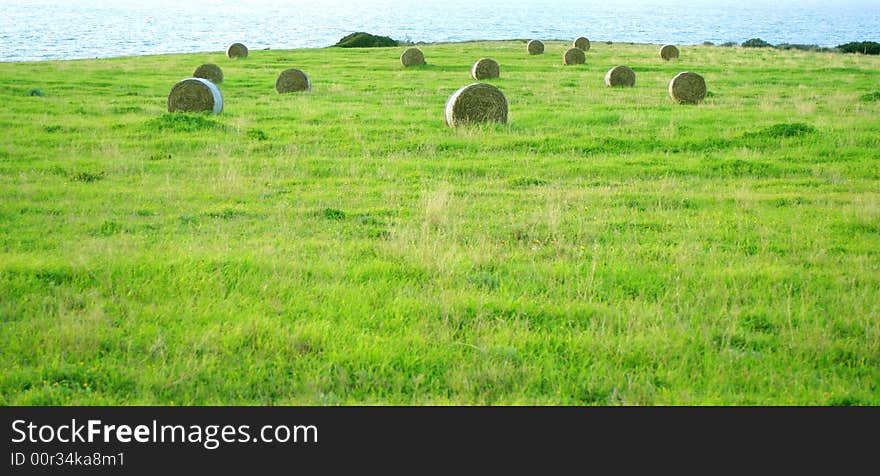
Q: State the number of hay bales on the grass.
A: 13